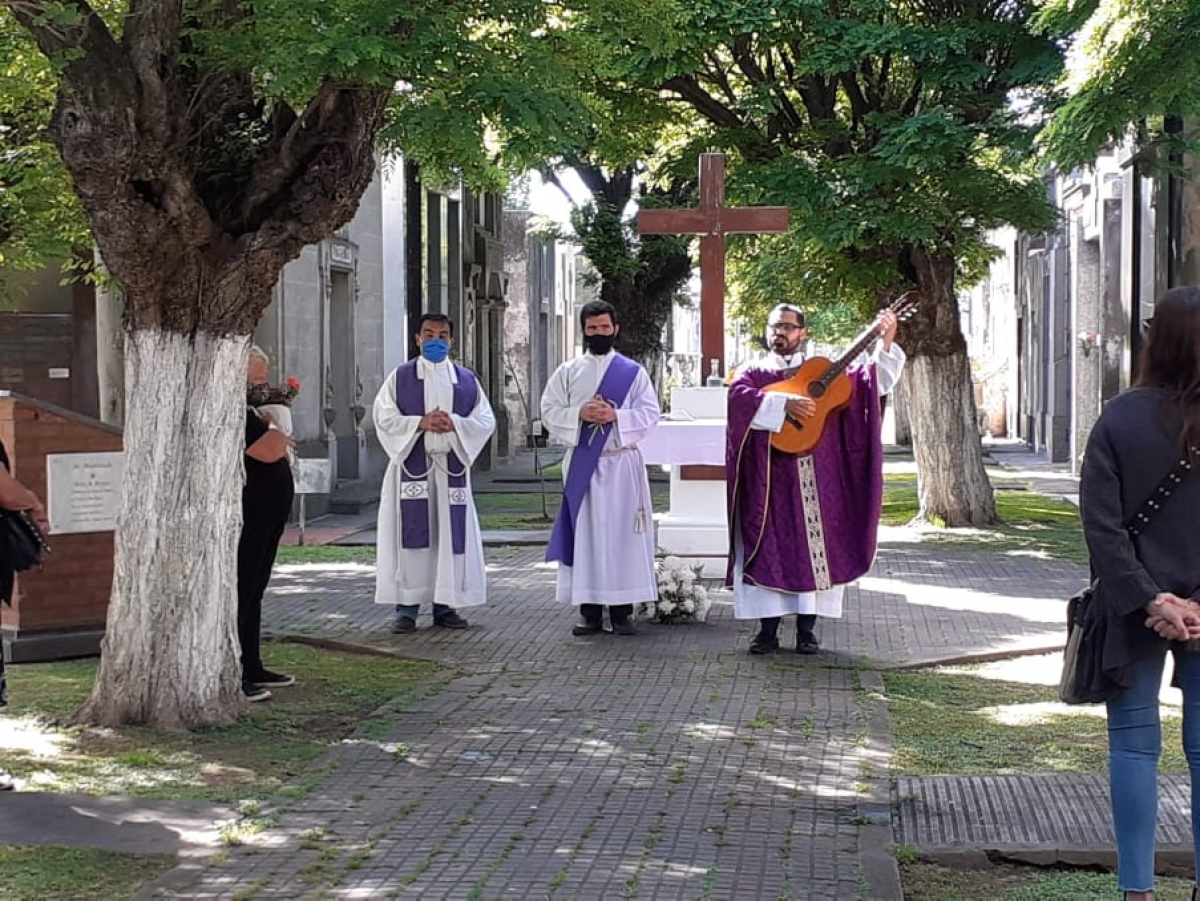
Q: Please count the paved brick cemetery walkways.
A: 1